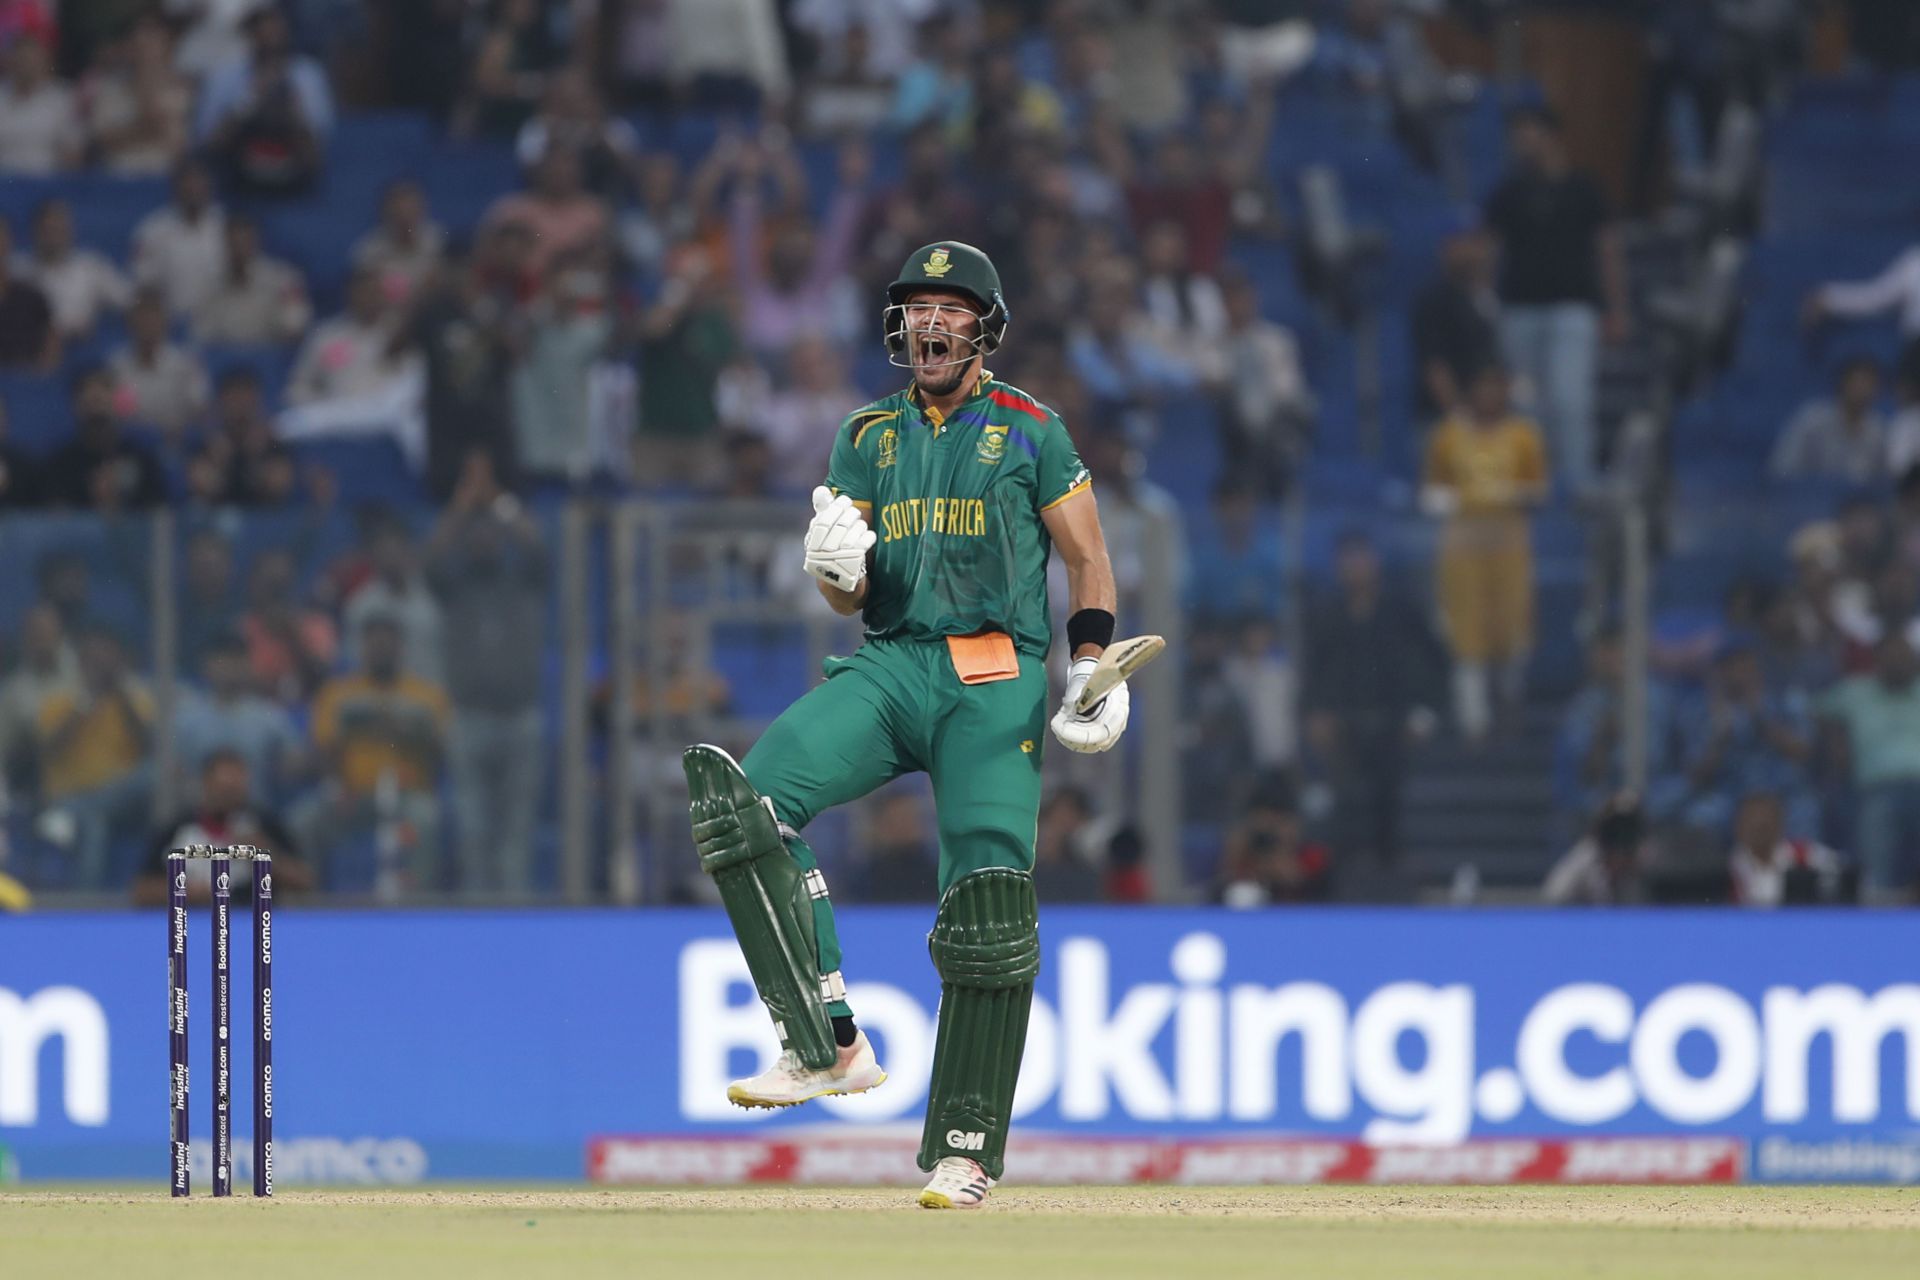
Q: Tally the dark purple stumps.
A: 3